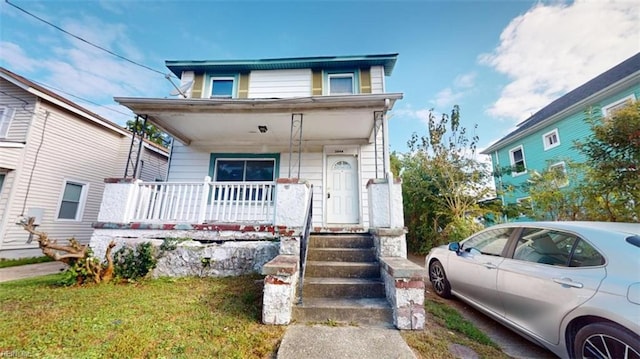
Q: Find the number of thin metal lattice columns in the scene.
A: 3